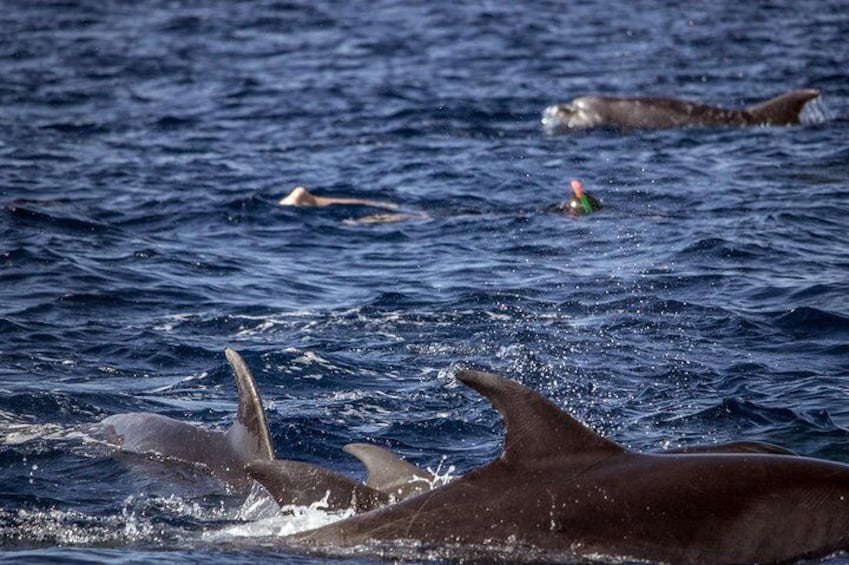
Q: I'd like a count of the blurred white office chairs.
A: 0